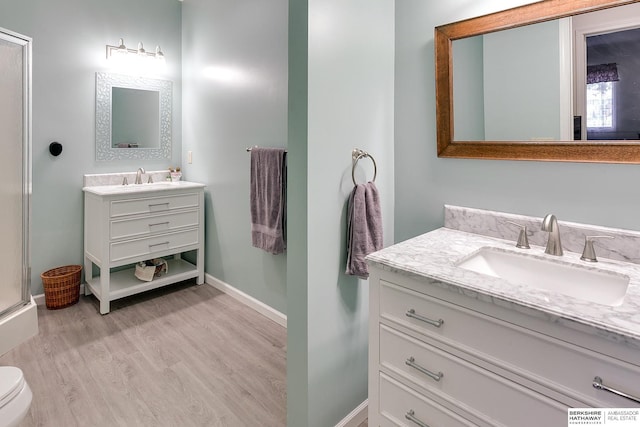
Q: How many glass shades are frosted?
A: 3